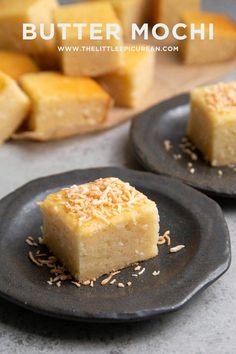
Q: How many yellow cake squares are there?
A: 11